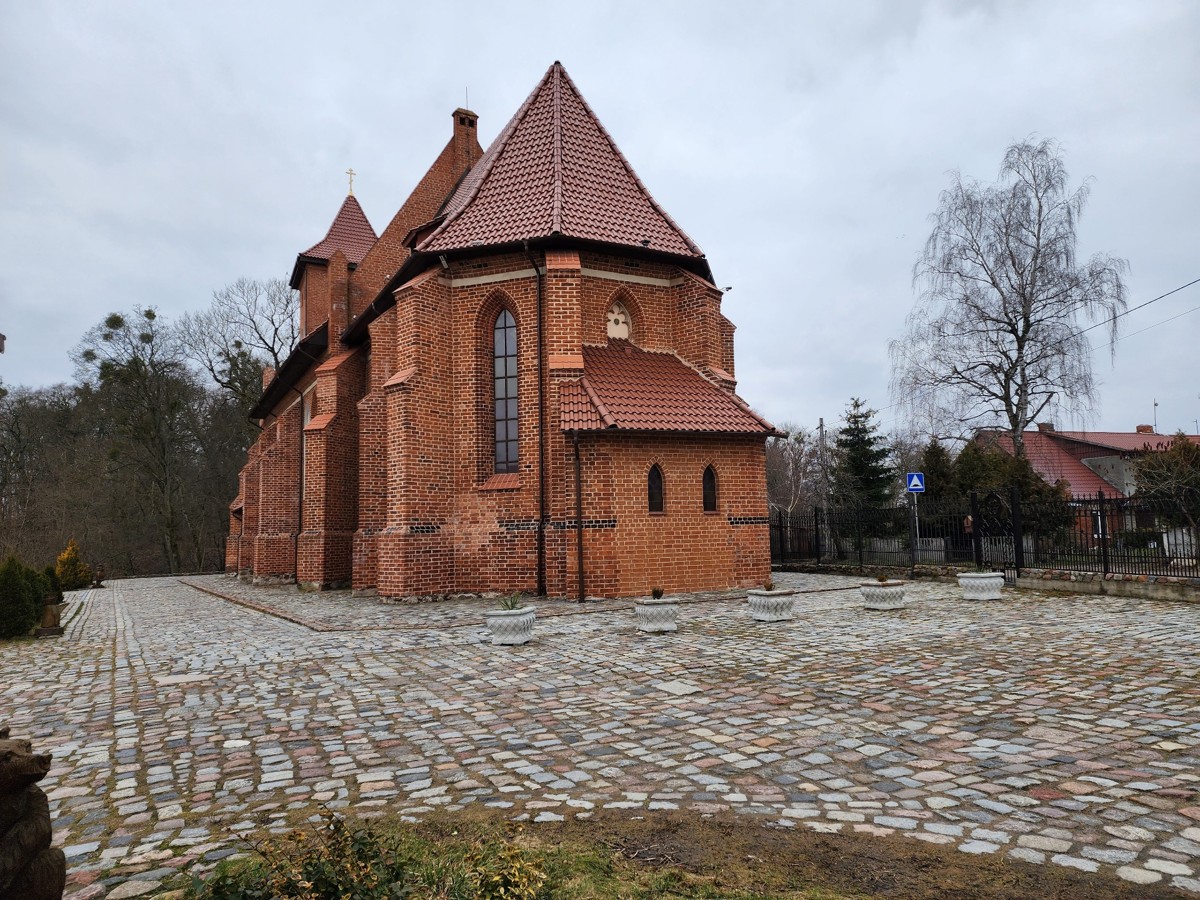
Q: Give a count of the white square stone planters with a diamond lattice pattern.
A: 5